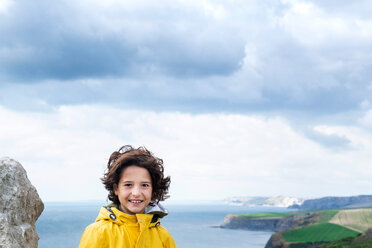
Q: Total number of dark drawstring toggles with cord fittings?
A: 2